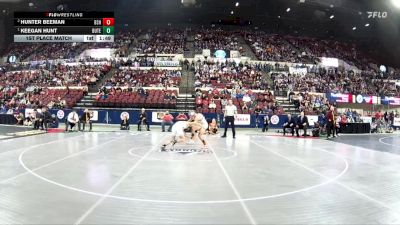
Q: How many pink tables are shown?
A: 0